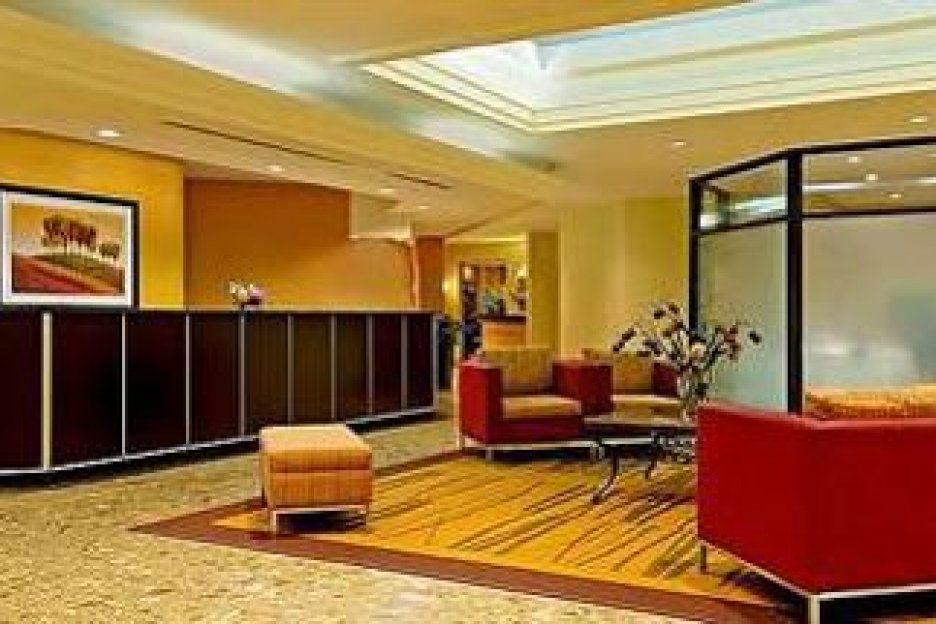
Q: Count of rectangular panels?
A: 9